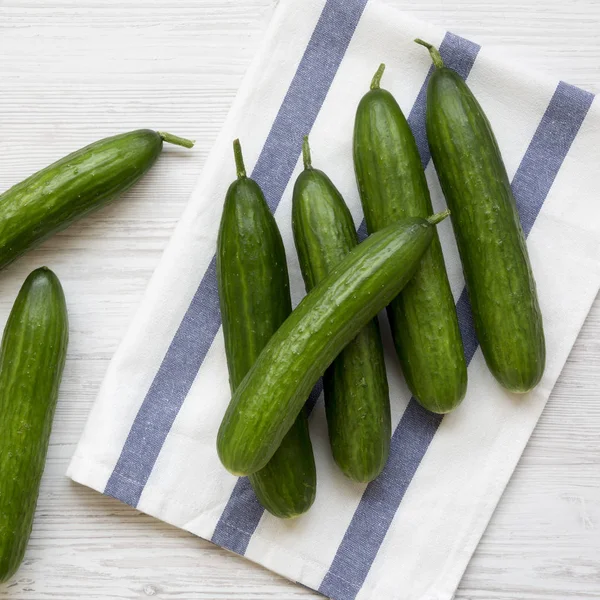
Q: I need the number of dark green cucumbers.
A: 7